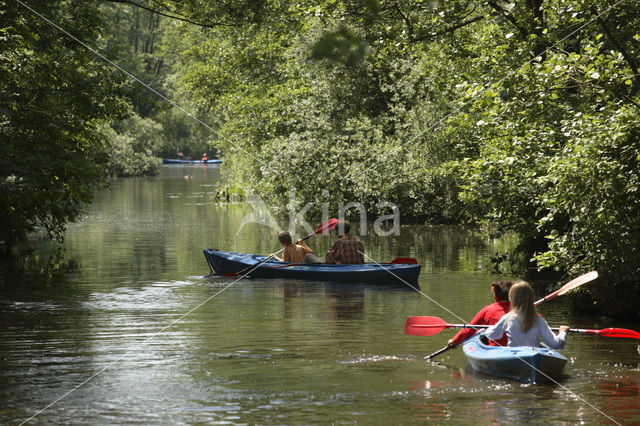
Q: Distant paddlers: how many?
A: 2